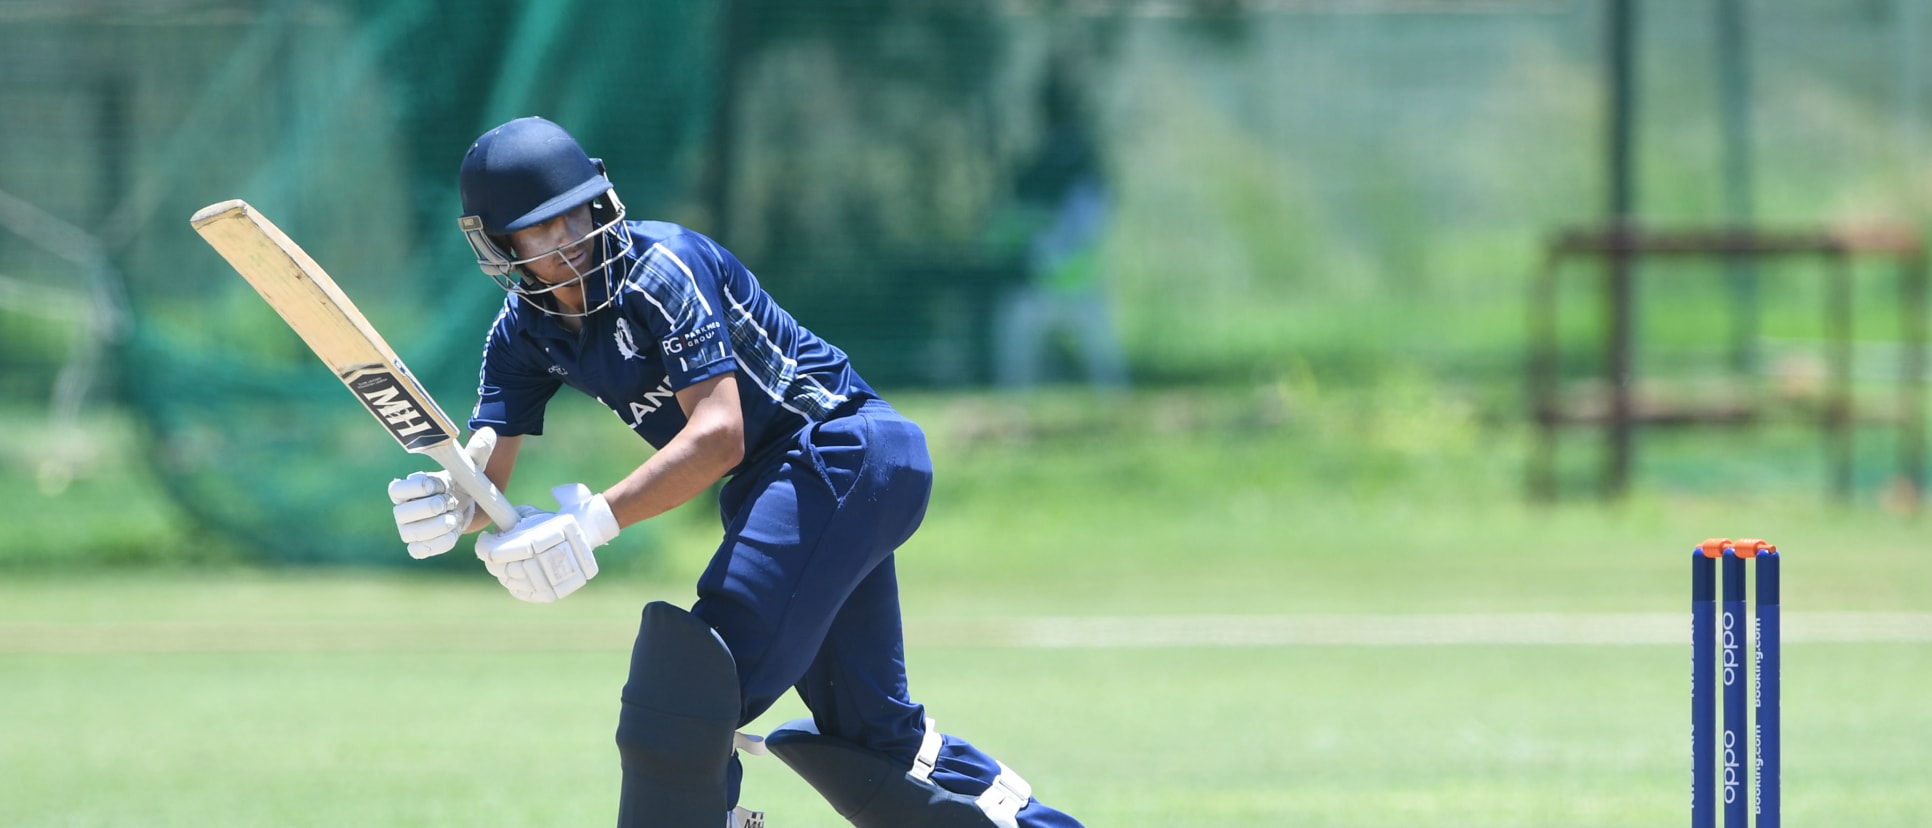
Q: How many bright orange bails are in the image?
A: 2